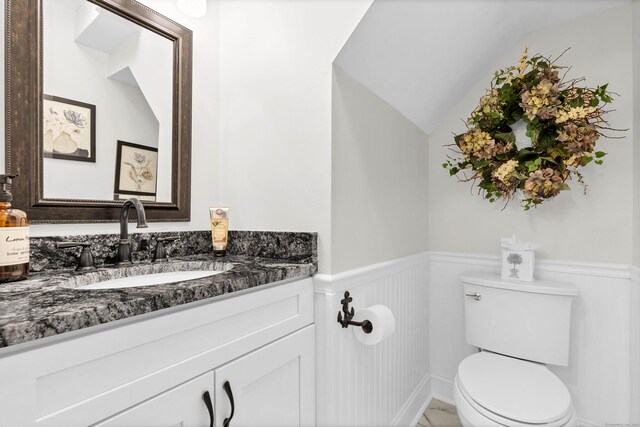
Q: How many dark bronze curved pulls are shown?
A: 2